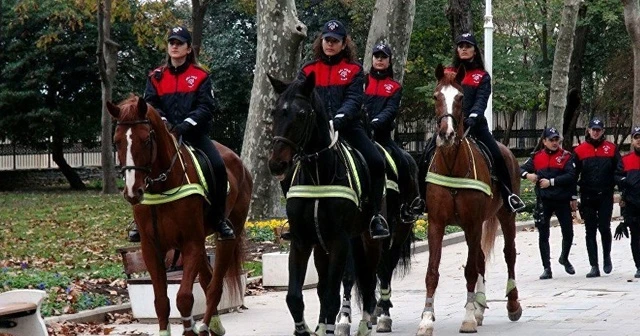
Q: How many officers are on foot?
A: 3